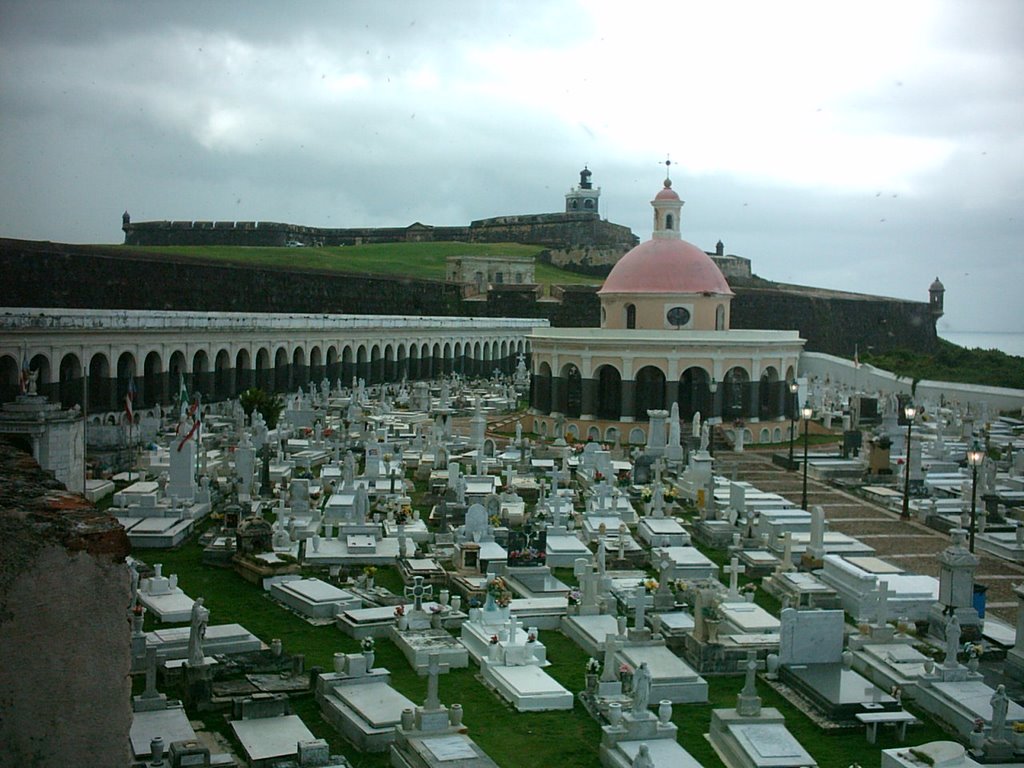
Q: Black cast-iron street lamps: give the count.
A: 5